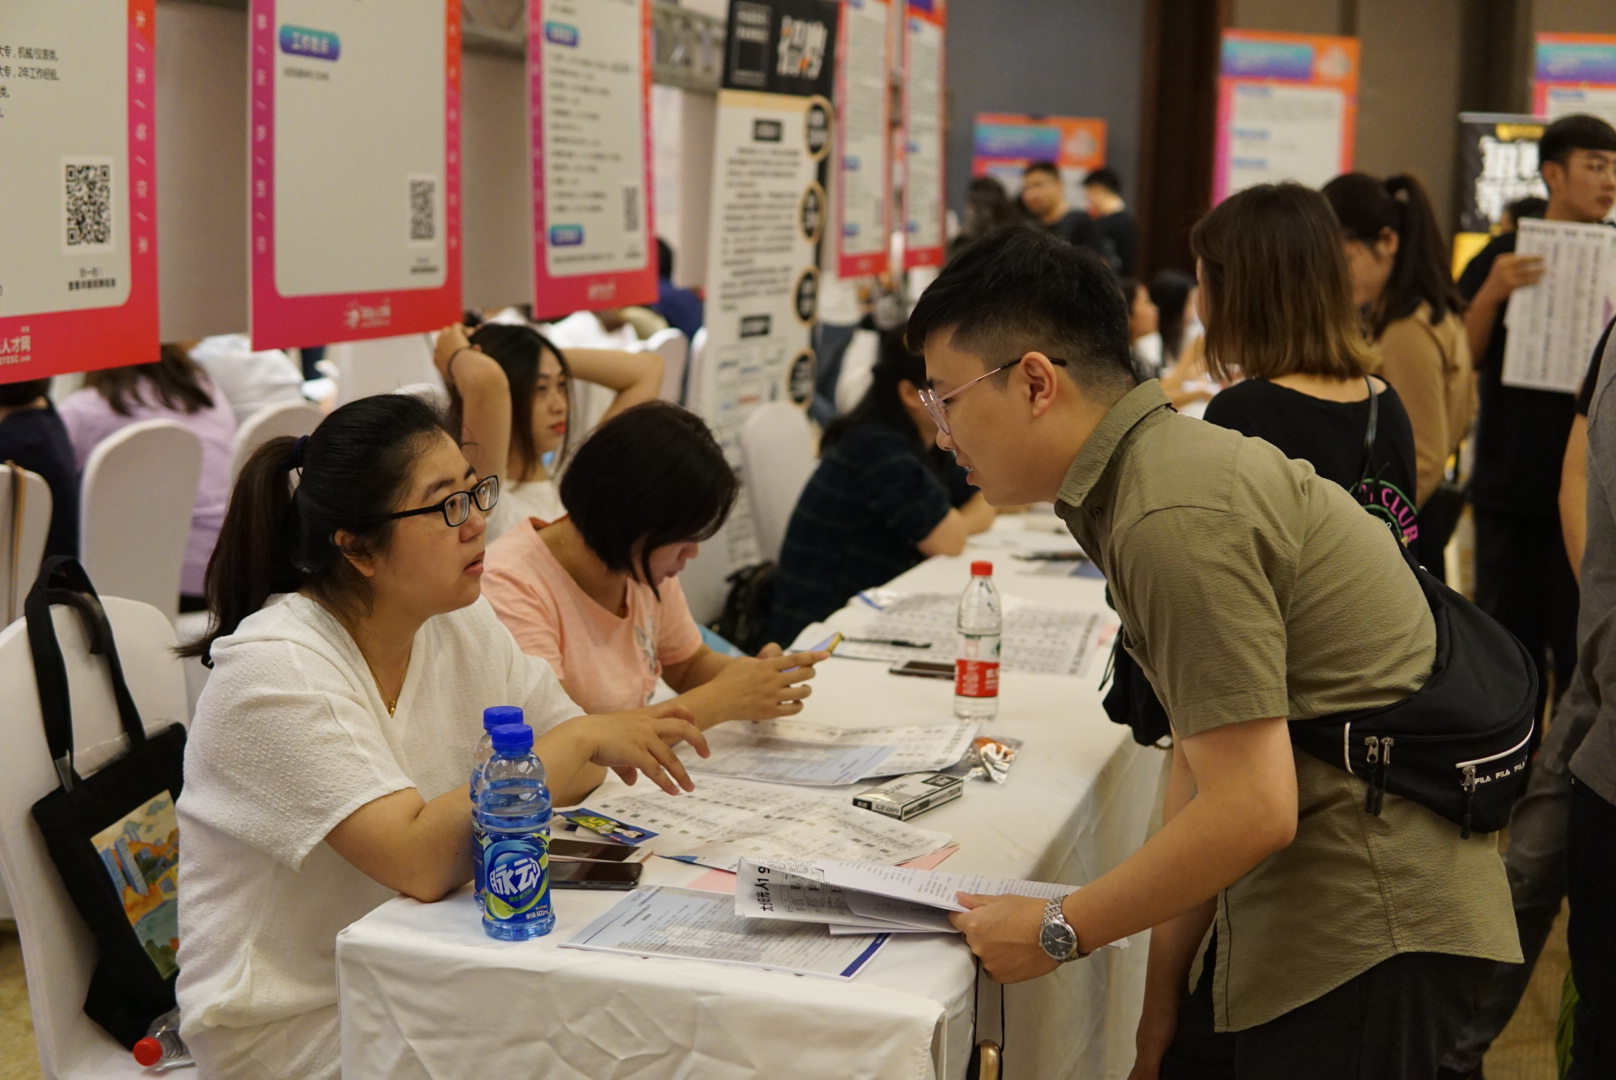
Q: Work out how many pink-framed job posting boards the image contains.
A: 8